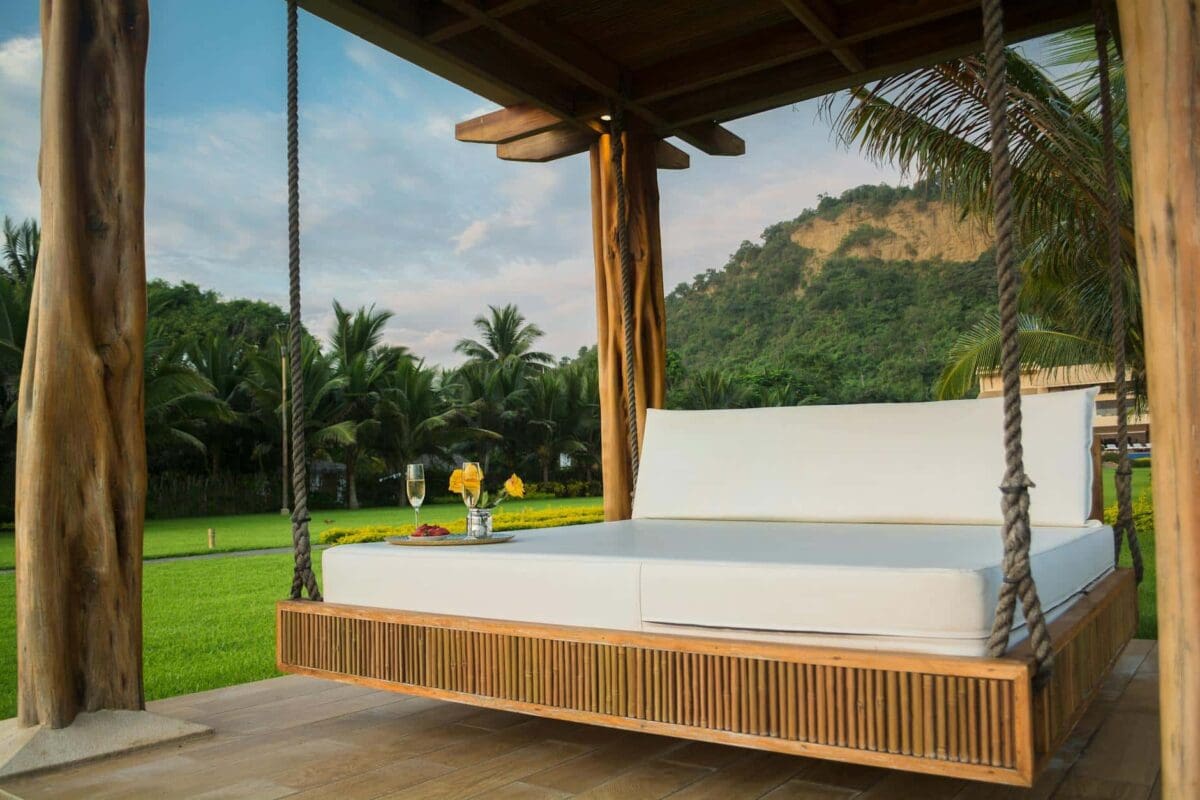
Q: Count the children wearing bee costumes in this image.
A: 0